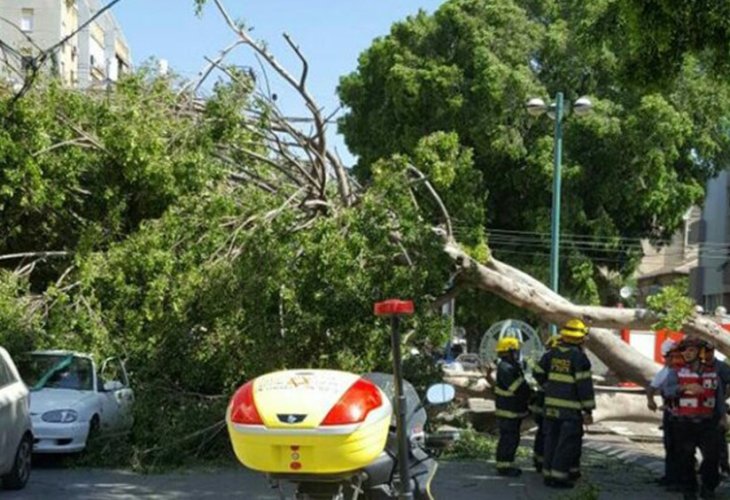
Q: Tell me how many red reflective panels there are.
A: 2